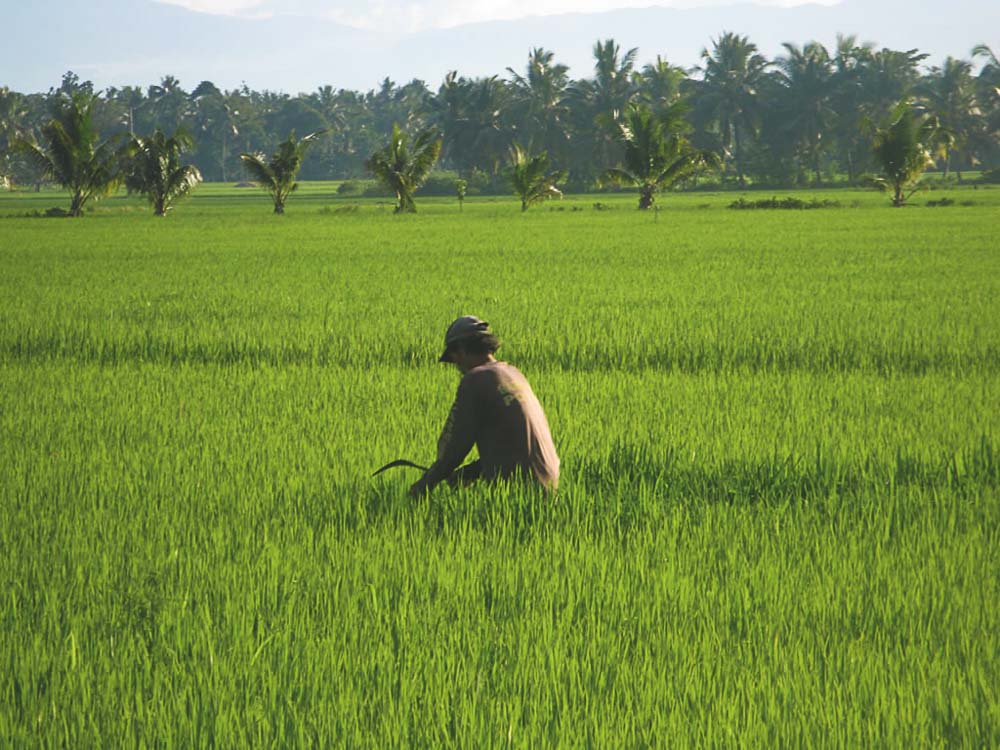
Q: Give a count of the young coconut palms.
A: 7